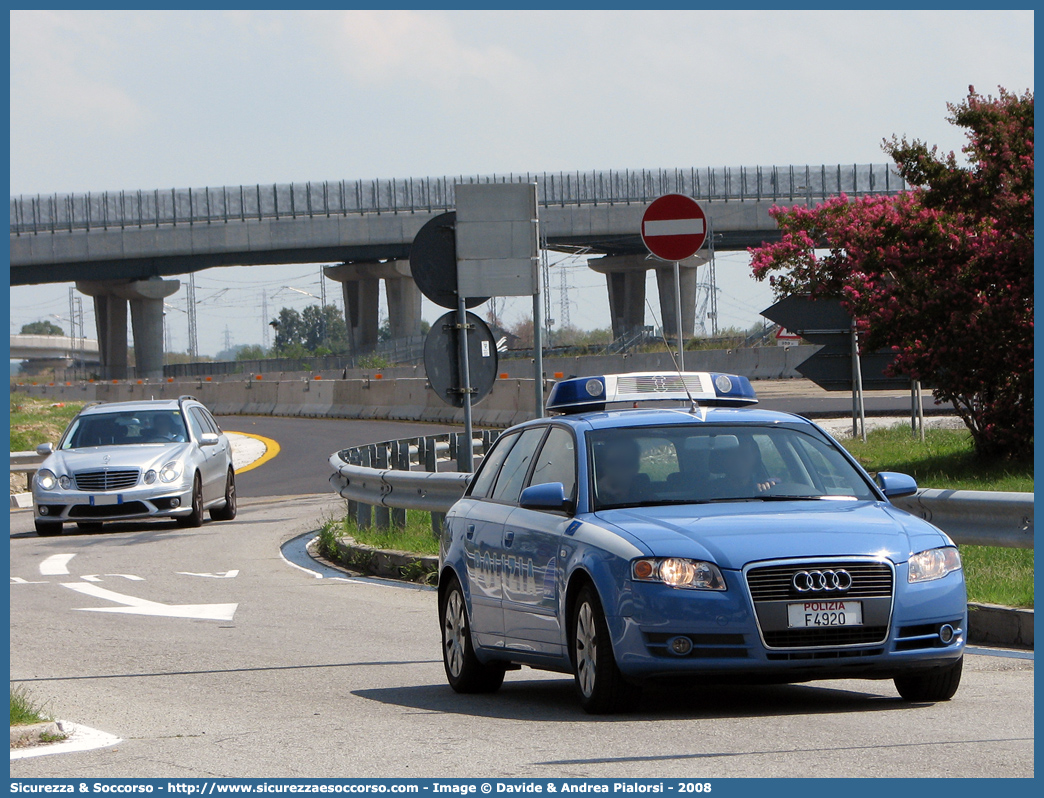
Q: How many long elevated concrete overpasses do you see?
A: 1